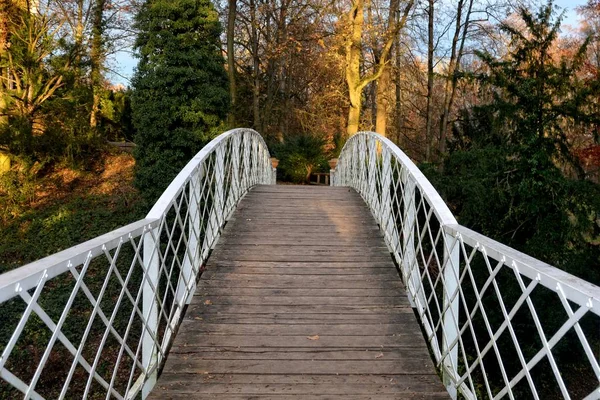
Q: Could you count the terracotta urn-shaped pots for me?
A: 2